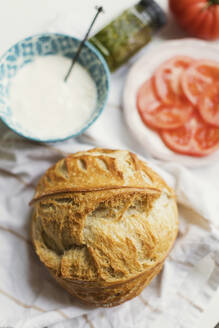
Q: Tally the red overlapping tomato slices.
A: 5